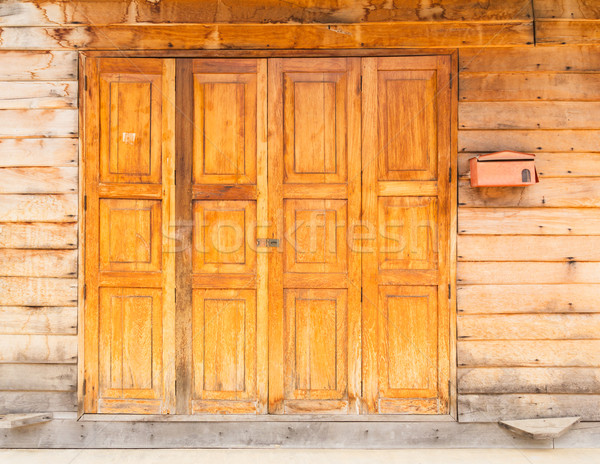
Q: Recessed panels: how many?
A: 12